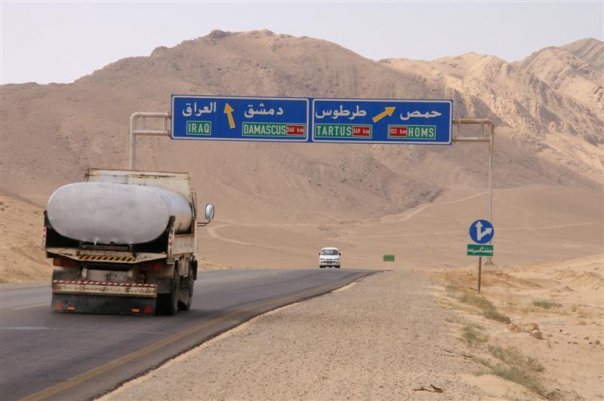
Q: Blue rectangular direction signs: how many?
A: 2